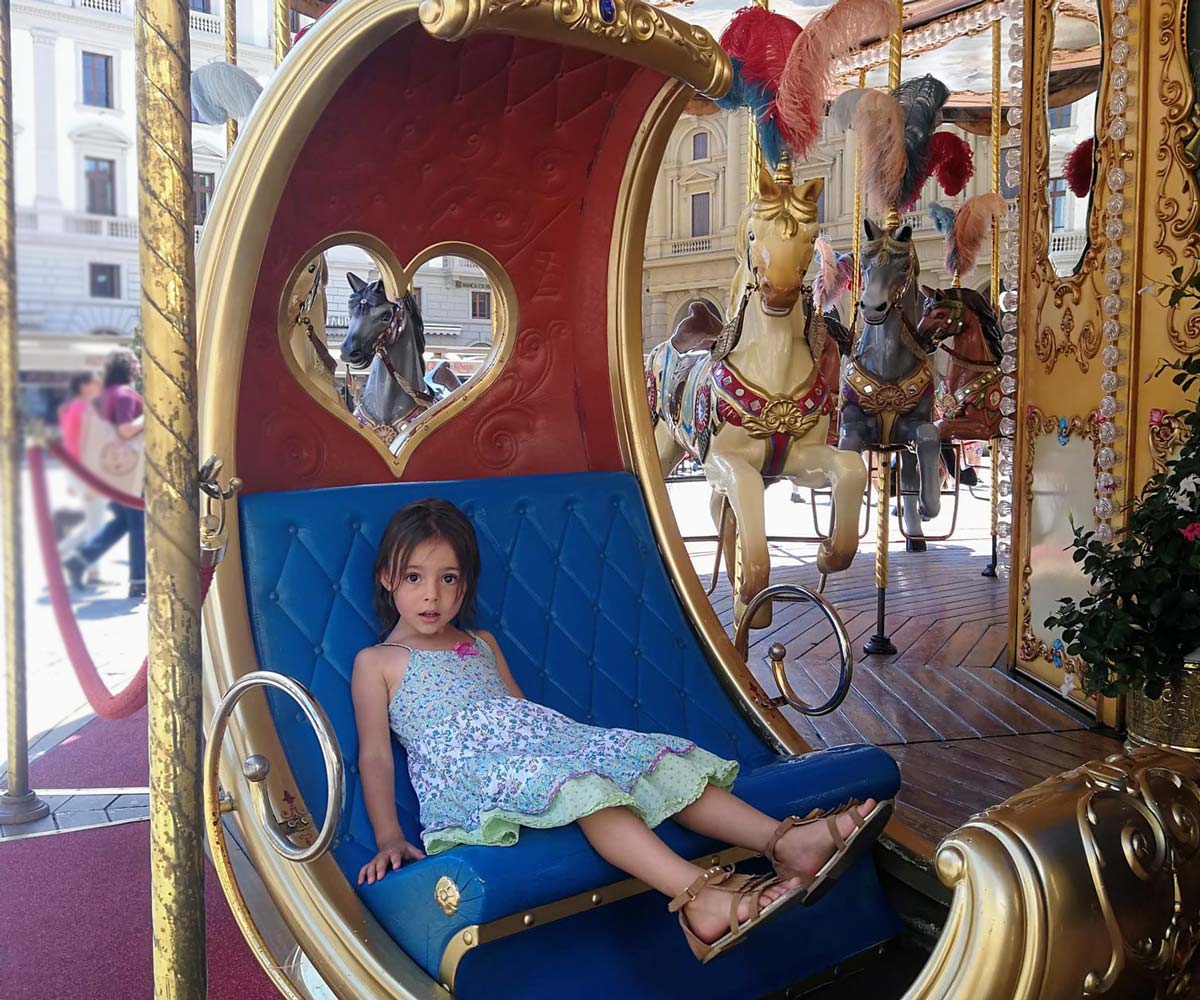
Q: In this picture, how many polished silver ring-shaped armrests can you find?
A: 2